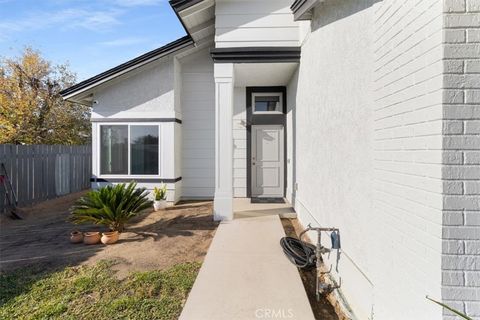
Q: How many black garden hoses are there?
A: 1